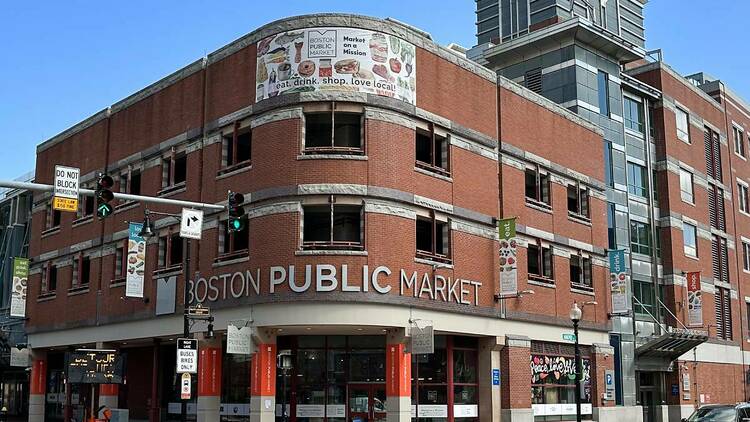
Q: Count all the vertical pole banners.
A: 5